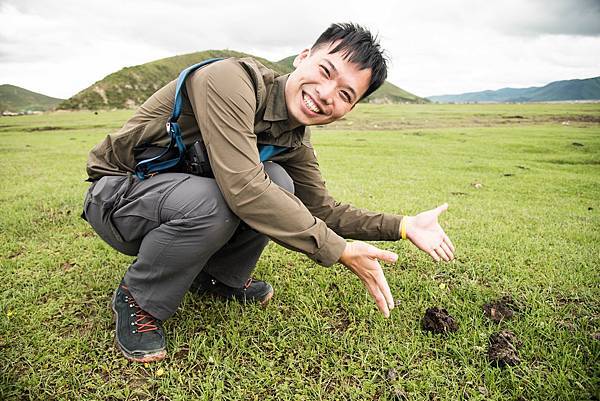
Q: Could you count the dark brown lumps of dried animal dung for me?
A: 3